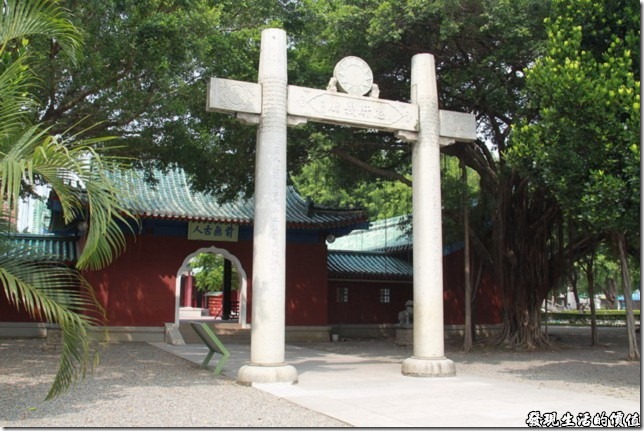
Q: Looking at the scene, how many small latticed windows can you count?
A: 2